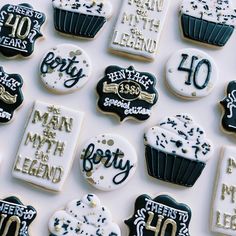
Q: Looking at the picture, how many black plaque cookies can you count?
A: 6